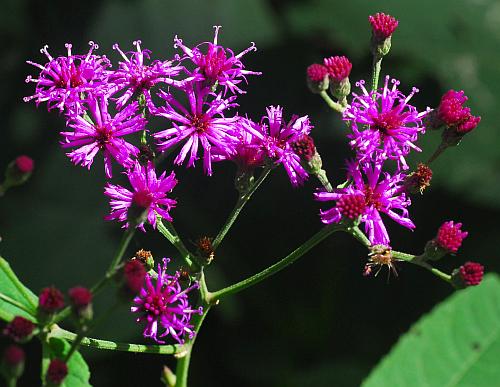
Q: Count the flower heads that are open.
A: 11